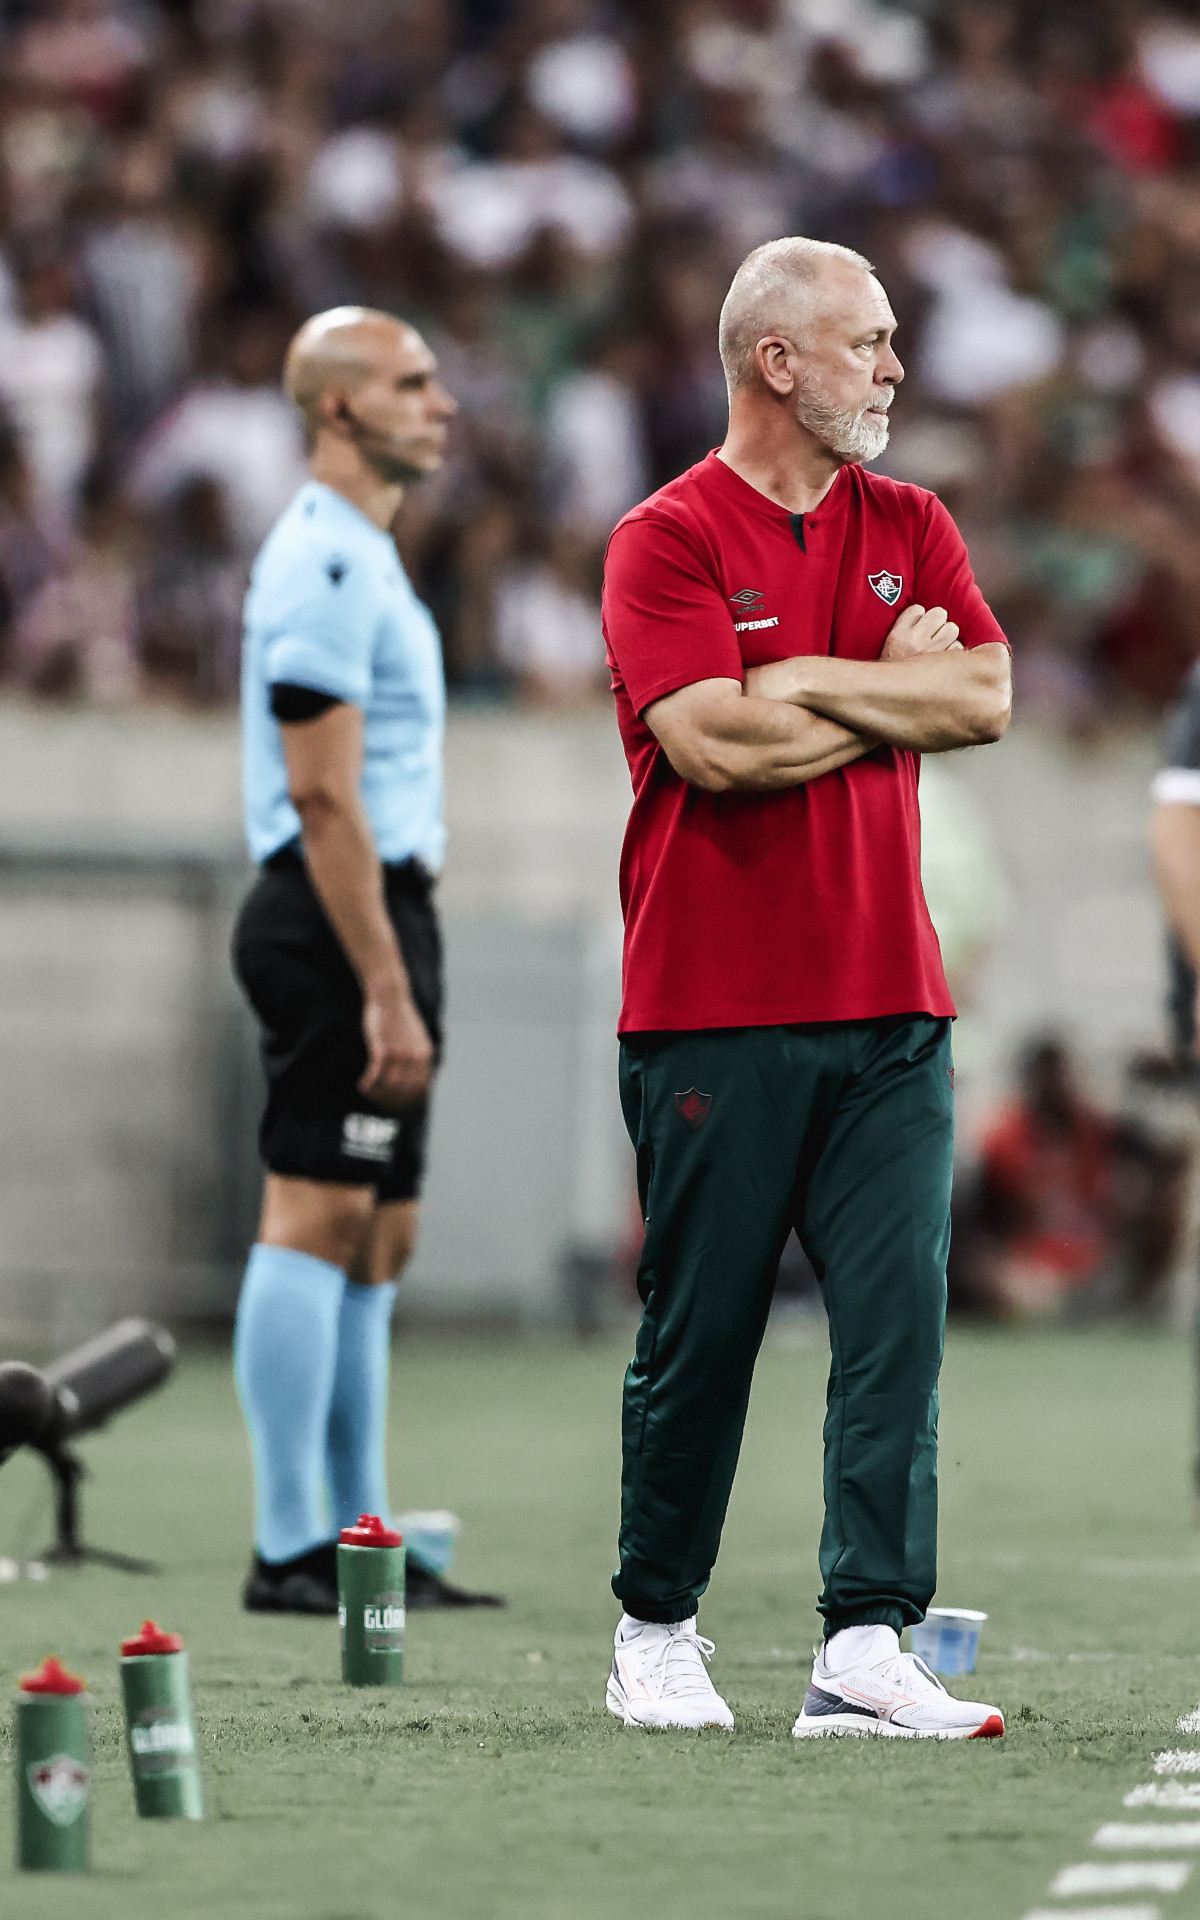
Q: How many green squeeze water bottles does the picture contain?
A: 3